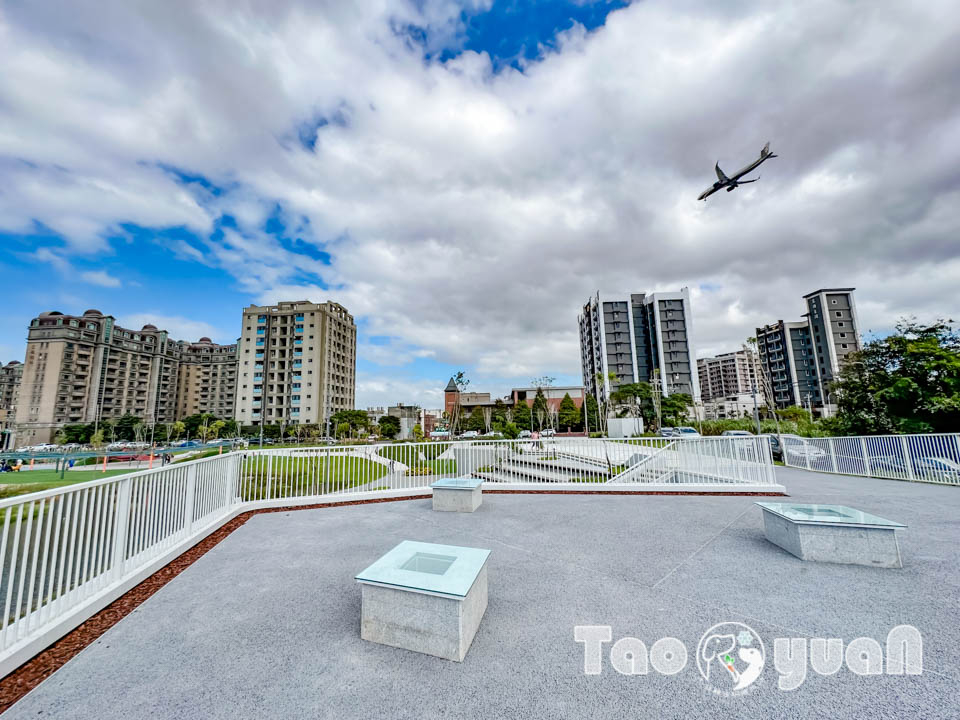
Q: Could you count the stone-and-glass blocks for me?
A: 3